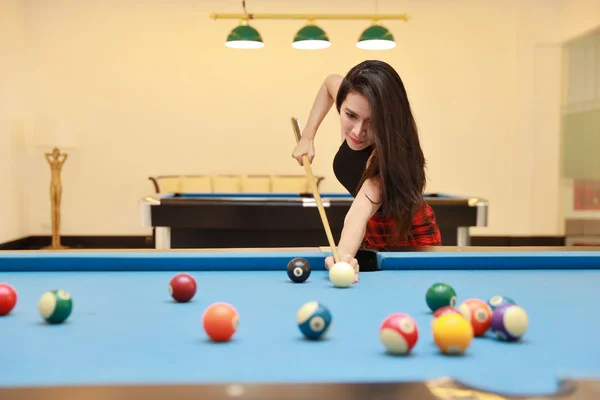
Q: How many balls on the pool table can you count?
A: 14